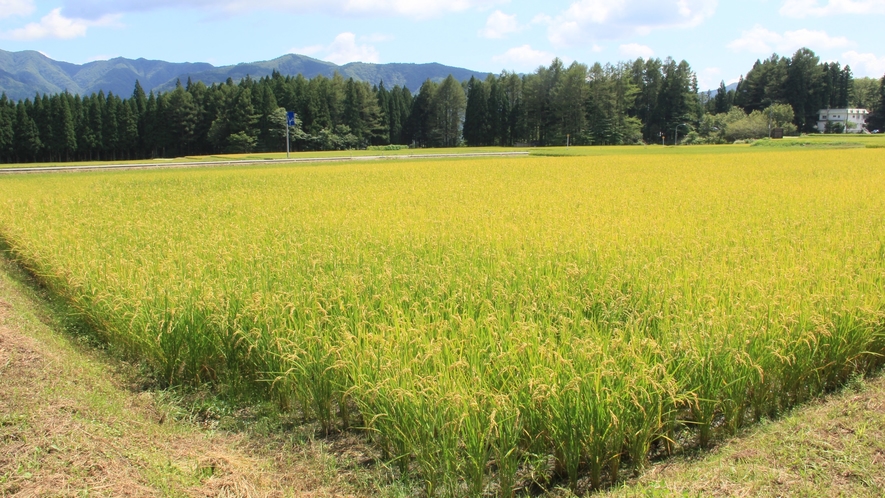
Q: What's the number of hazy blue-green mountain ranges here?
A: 1